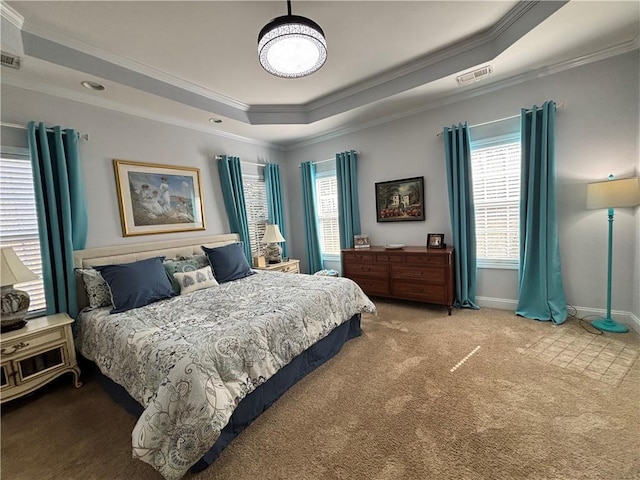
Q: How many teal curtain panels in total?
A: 7